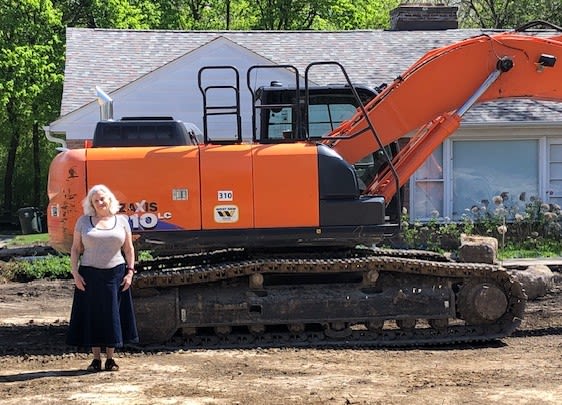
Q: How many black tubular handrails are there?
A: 3